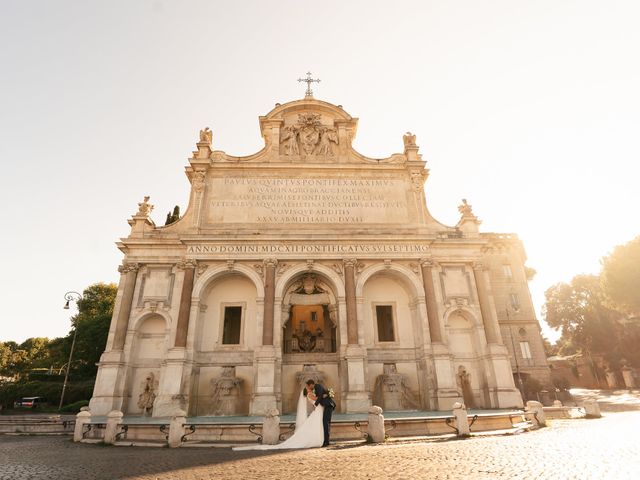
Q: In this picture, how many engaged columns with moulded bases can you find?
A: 6